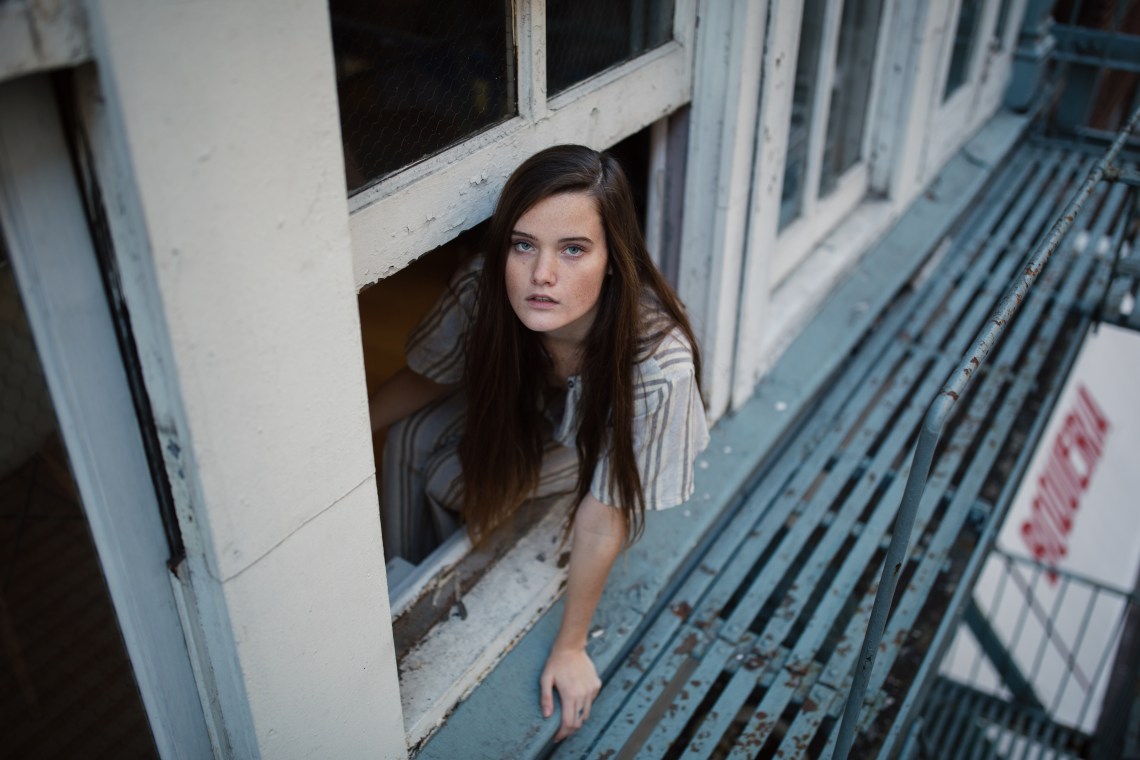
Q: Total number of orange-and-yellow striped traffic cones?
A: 0